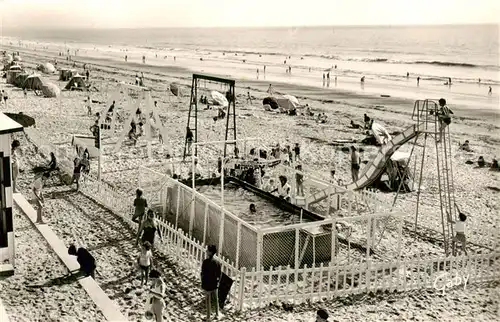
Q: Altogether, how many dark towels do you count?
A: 1